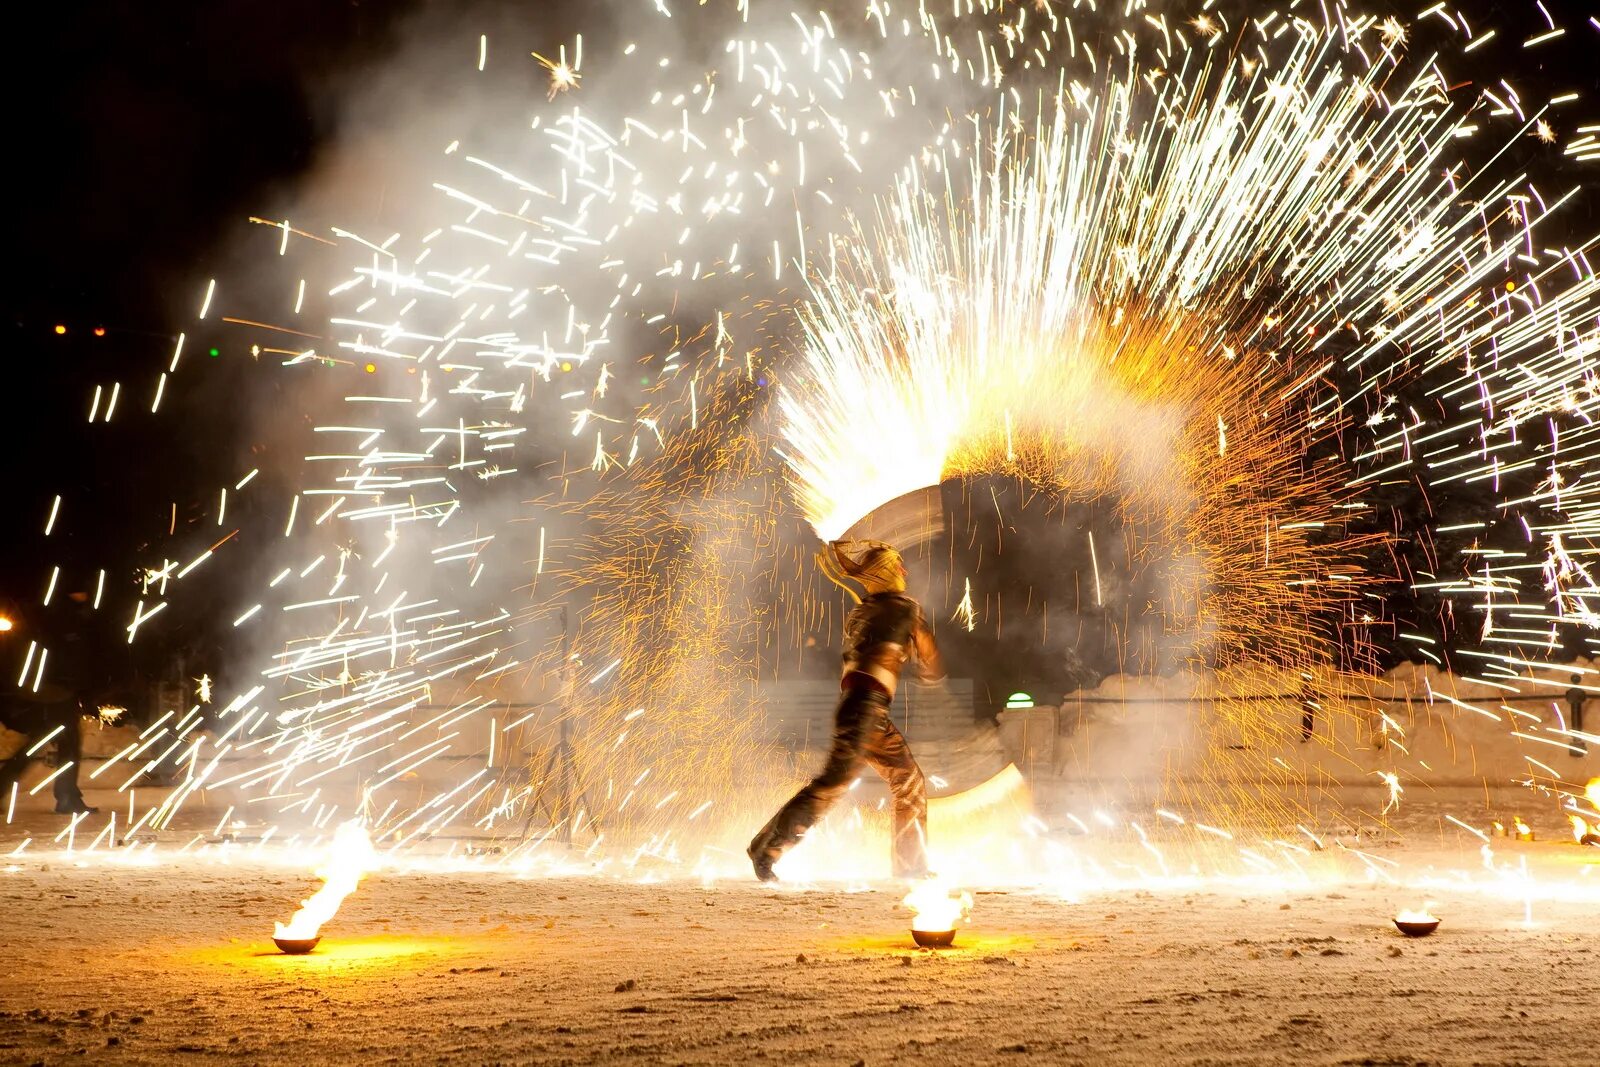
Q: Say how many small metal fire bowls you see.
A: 3